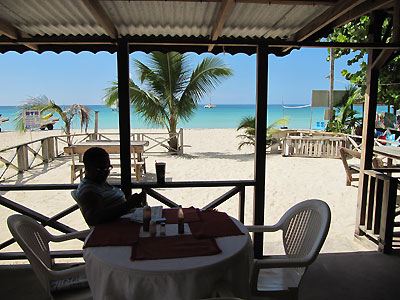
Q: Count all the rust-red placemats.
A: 4